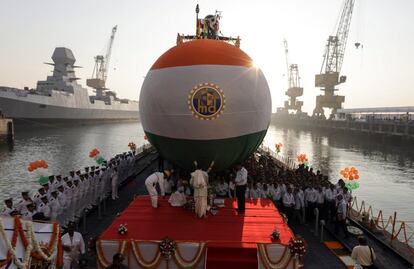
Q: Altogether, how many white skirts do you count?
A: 1